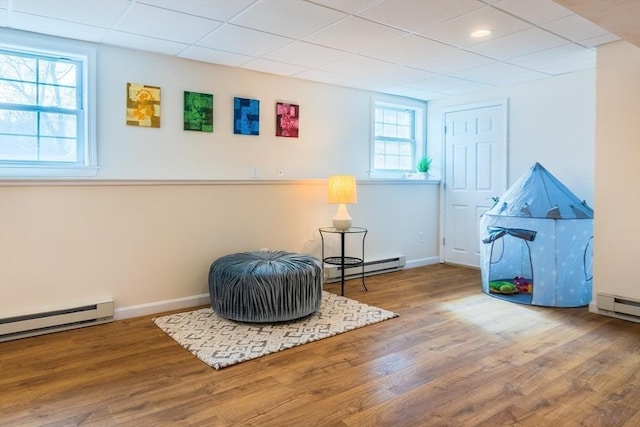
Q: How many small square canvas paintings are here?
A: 4